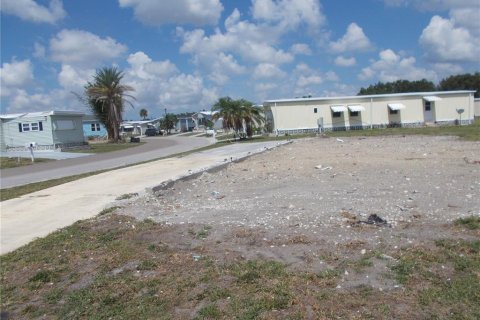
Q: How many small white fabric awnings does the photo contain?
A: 4